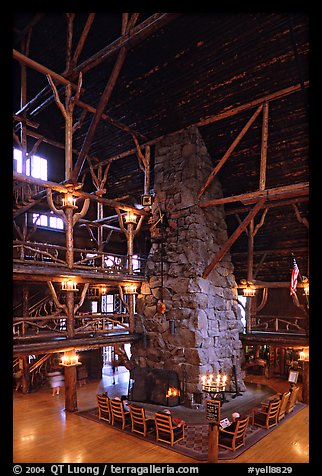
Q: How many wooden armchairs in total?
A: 8